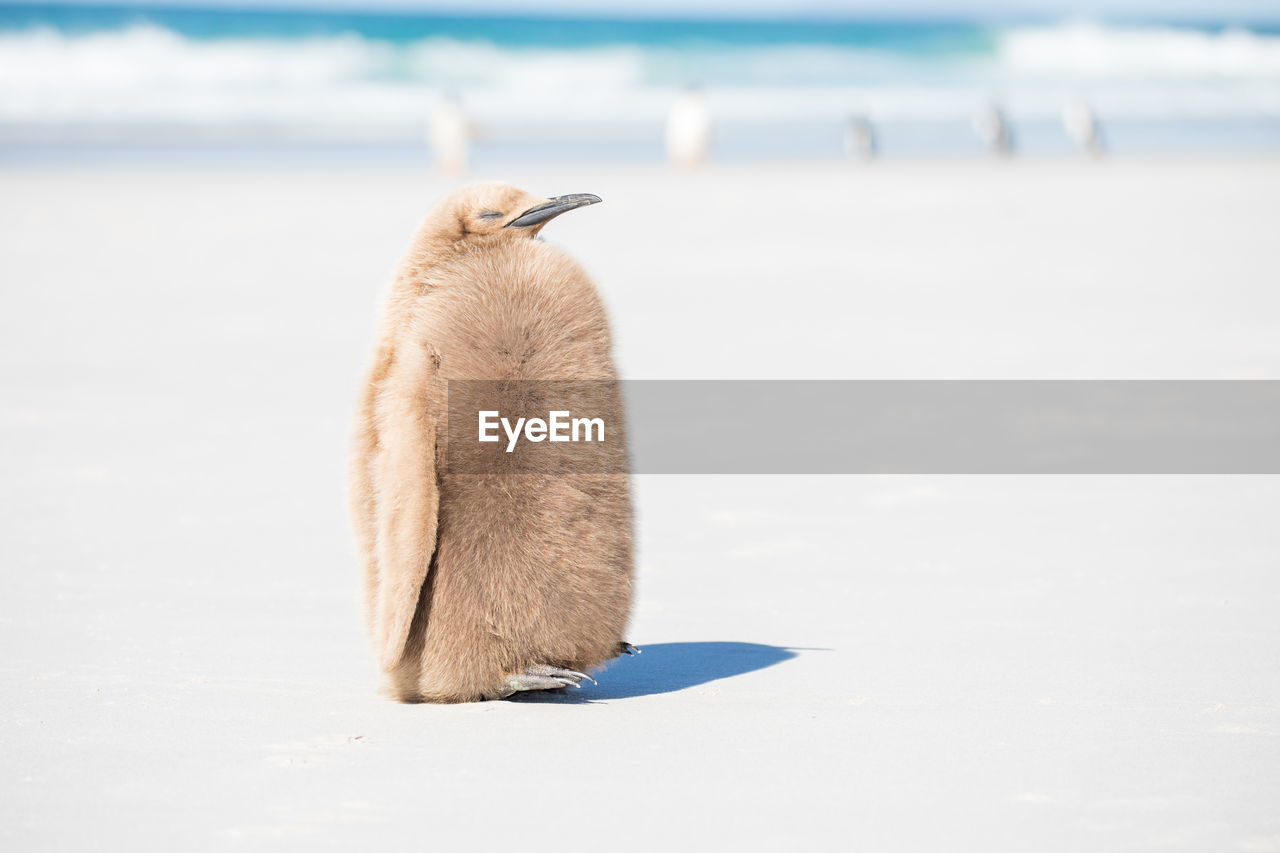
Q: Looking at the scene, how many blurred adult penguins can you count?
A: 5